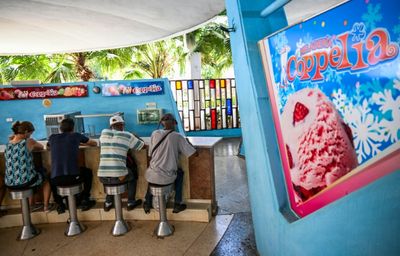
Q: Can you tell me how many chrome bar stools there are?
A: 4